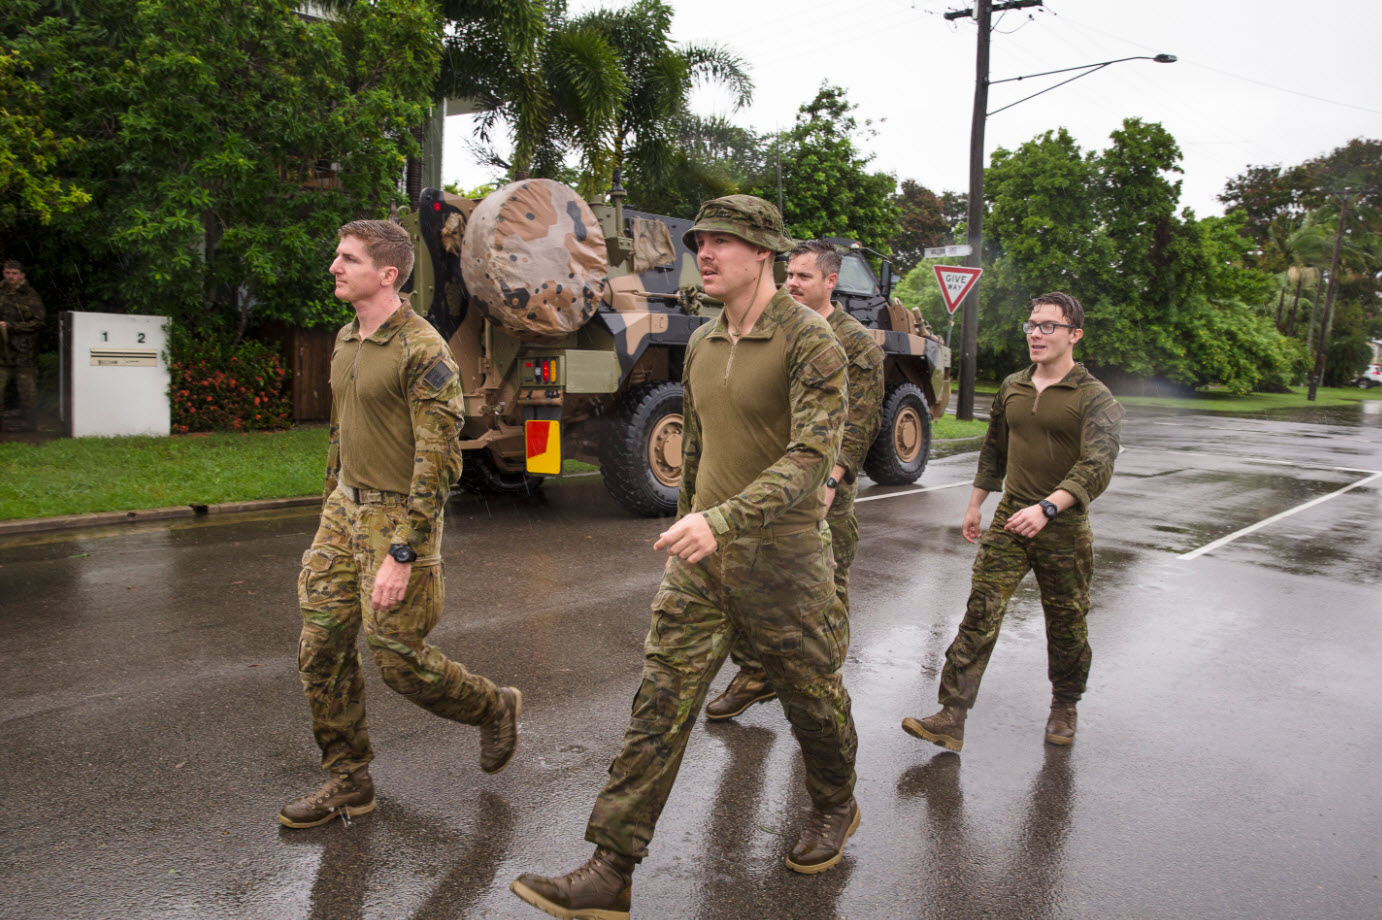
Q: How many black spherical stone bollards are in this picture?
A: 0